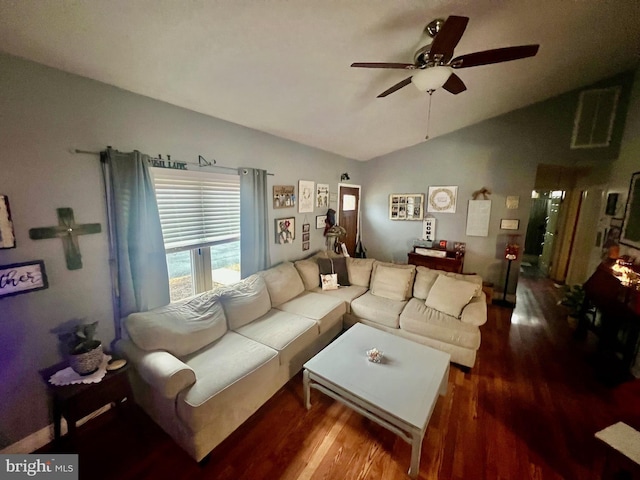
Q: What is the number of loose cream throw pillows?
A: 2